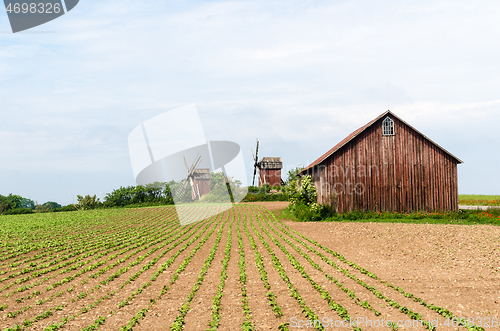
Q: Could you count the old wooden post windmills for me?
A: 2